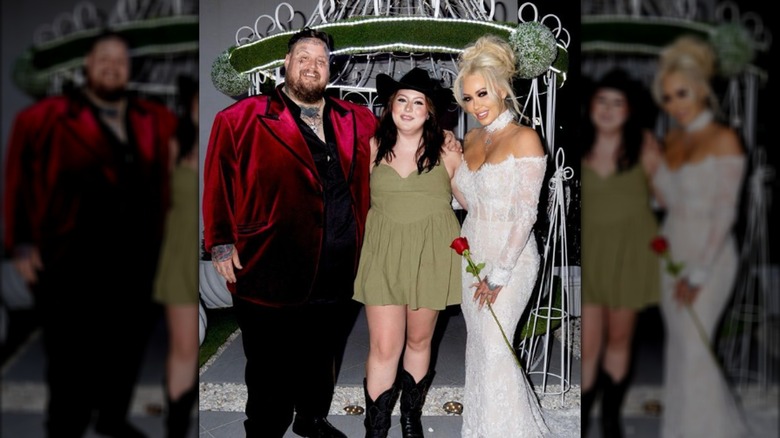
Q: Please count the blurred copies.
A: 2